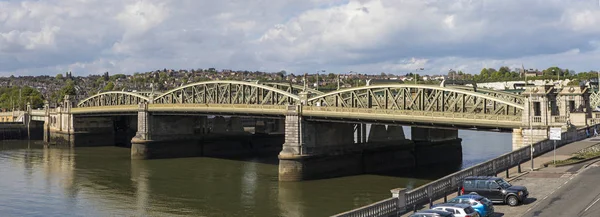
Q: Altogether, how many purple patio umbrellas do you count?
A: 0